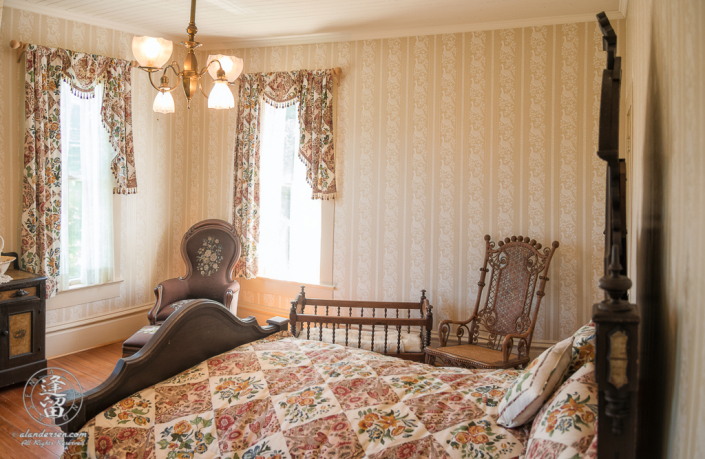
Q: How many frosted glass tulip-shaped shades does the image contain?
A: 4